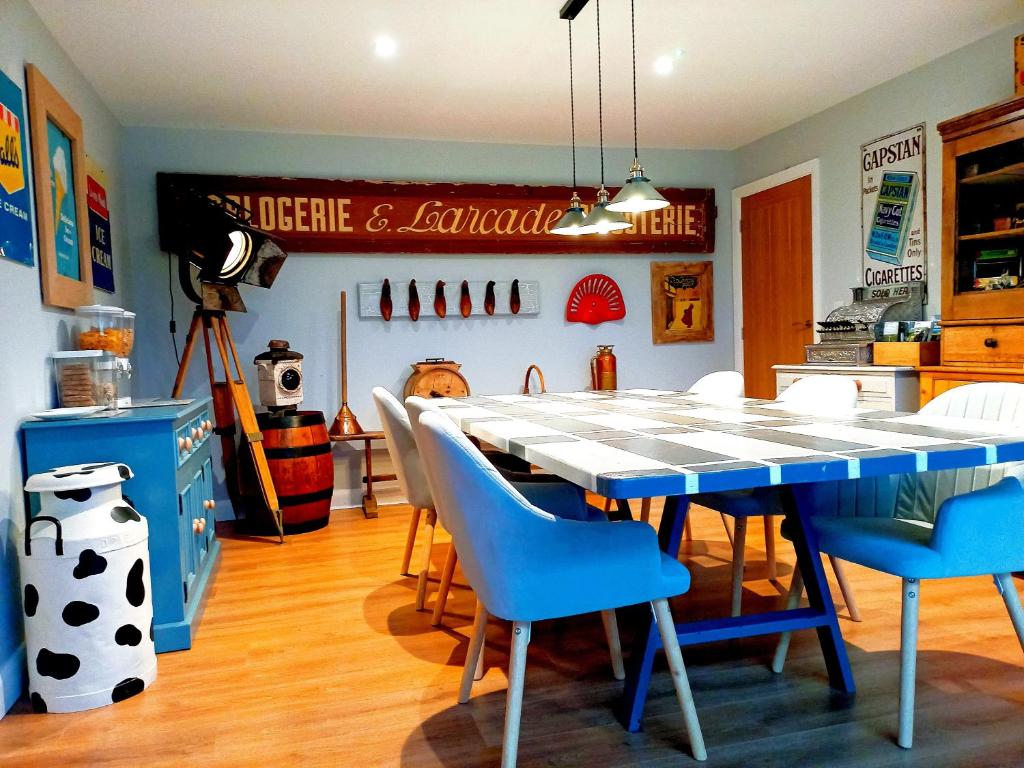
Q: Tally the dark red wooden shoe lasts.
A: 6